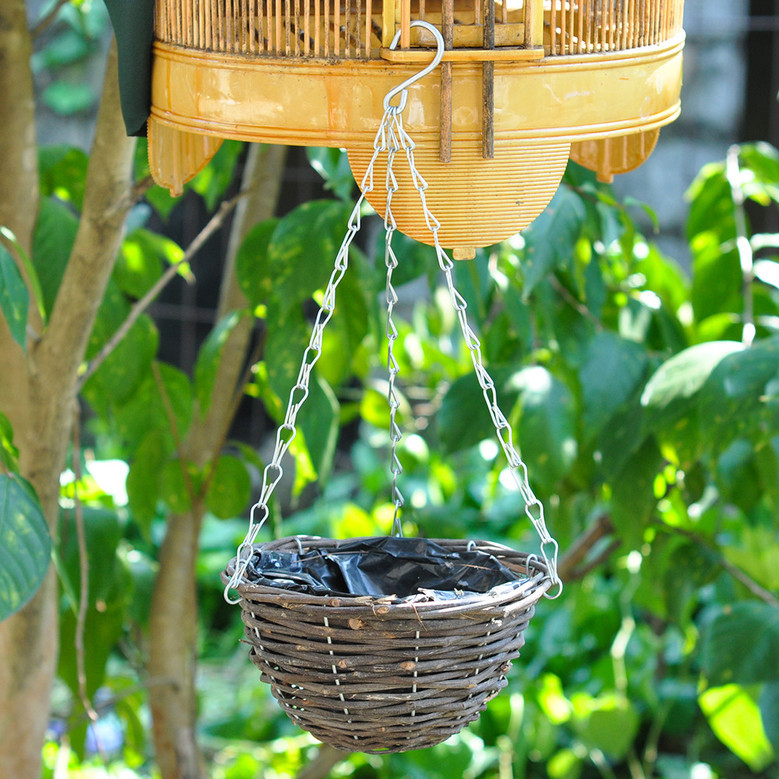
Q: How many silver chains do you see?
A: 3